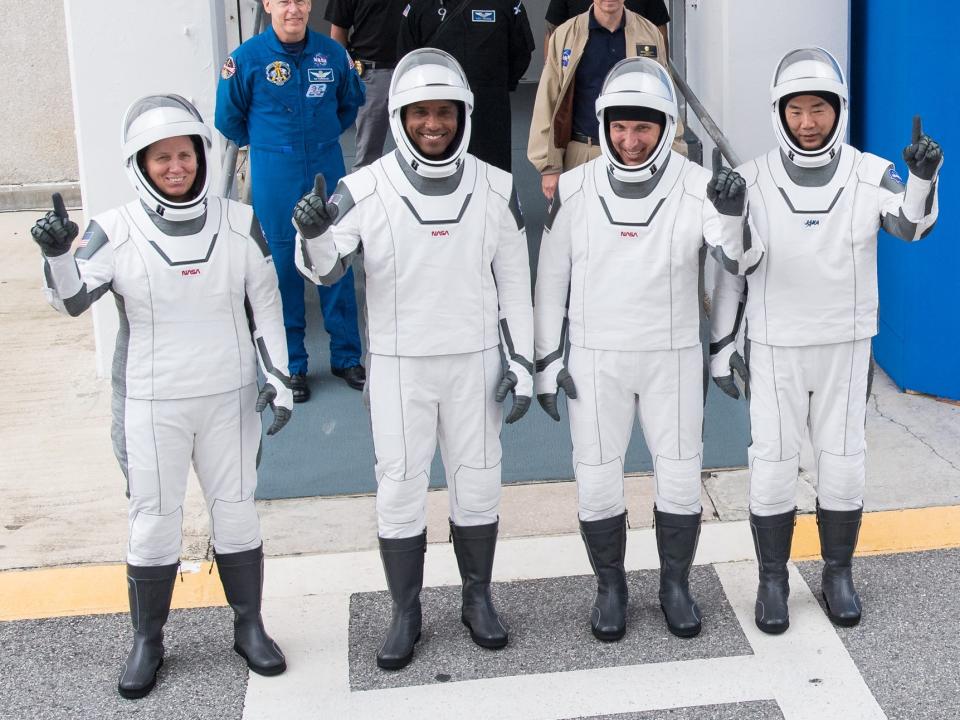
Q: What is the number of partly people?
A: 5